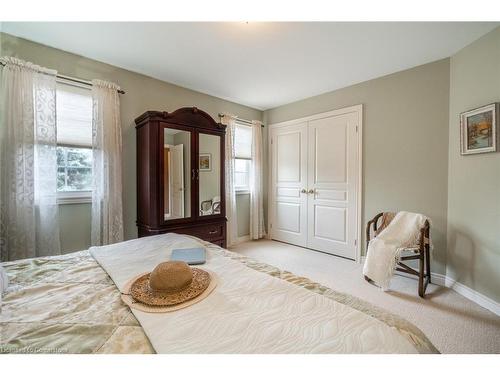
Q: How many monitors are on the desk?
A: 0